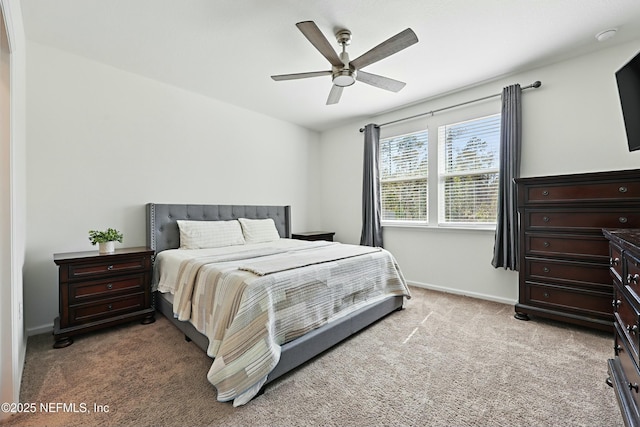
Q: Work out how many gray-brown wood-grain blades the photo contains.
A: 5